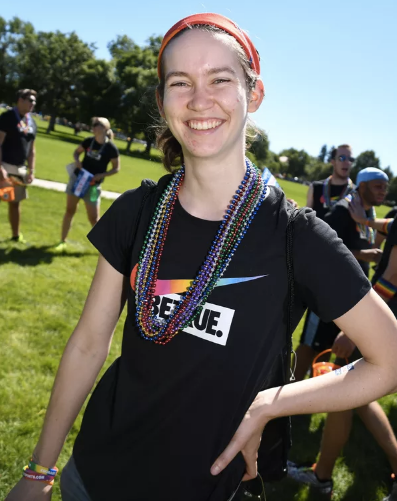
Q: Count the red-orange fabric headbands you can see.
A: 1